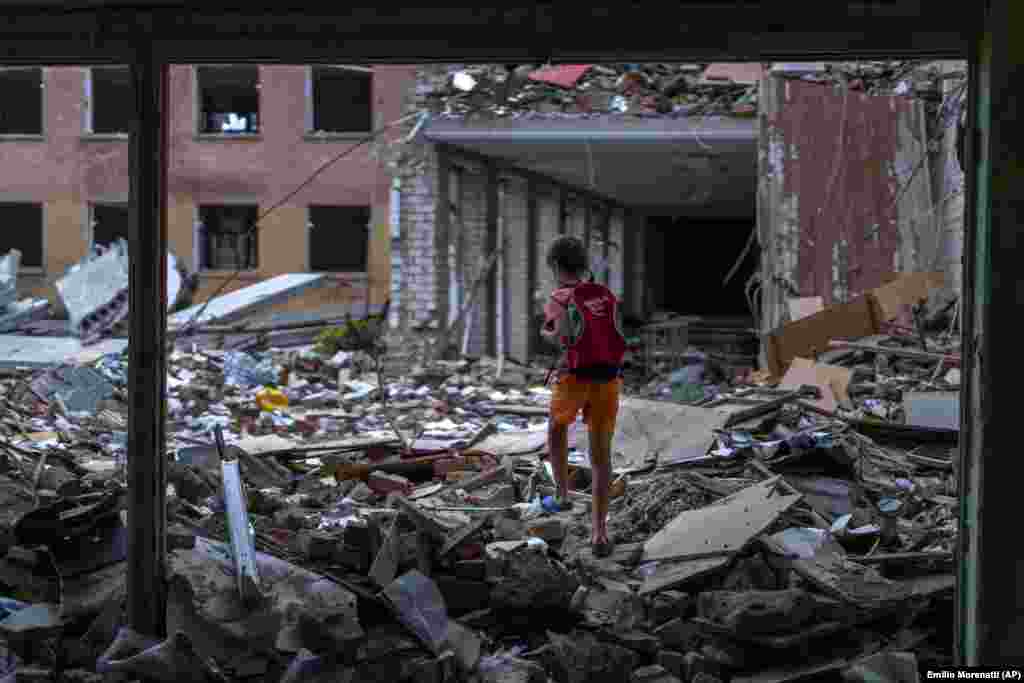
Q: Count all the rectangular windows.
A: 8